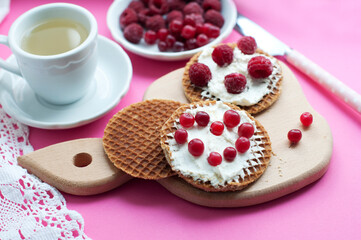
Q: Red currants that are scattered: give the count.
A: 2